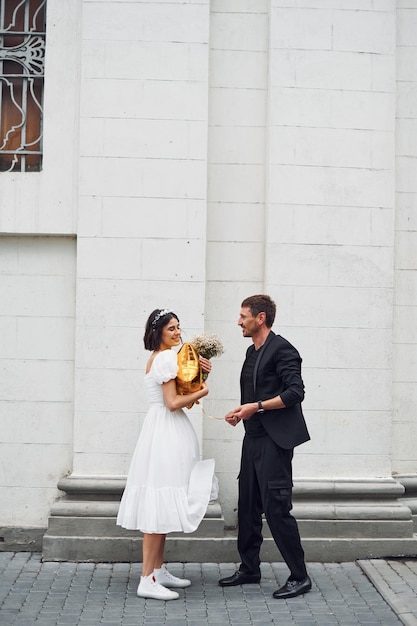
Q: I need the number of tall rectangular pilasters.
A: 2